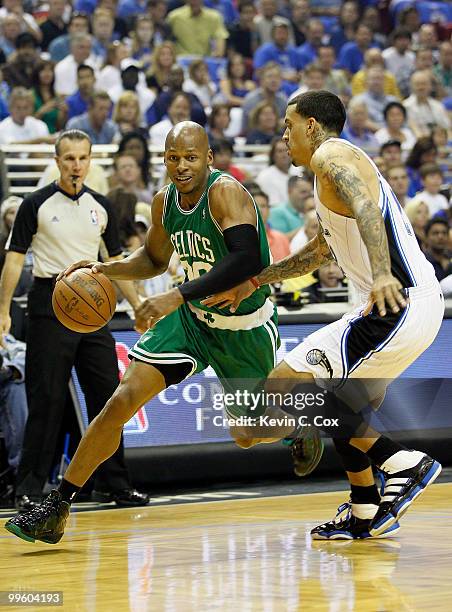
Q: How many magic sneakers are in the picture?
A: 2